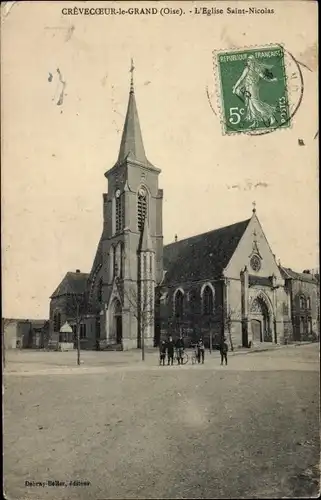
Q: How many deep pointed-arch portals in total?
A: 2